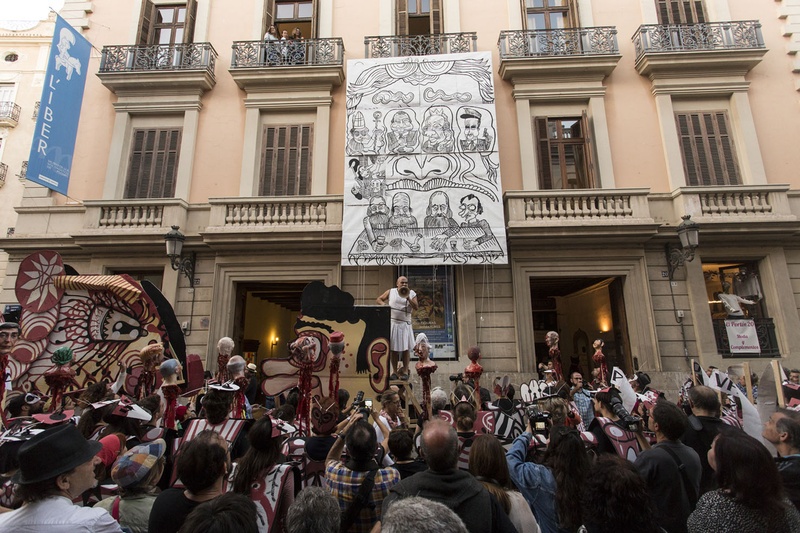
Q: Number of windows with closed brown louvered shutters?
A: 4